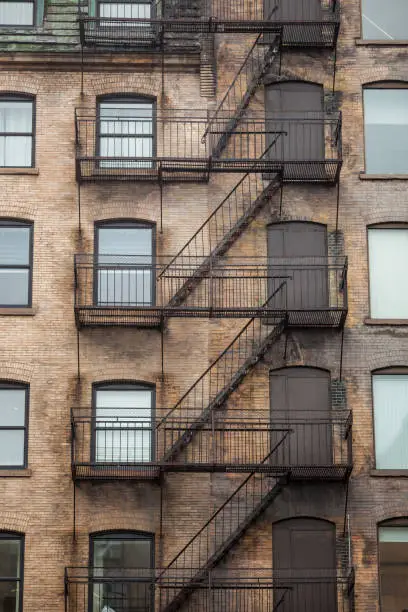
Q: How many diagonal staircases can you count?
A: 4